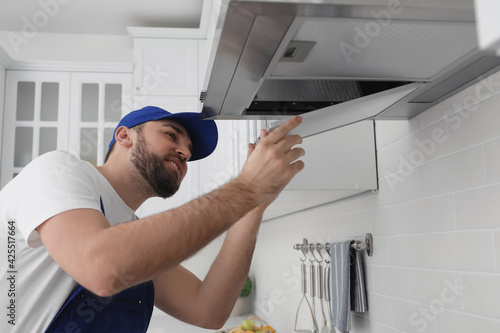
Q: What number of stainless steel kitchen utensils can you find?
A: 4